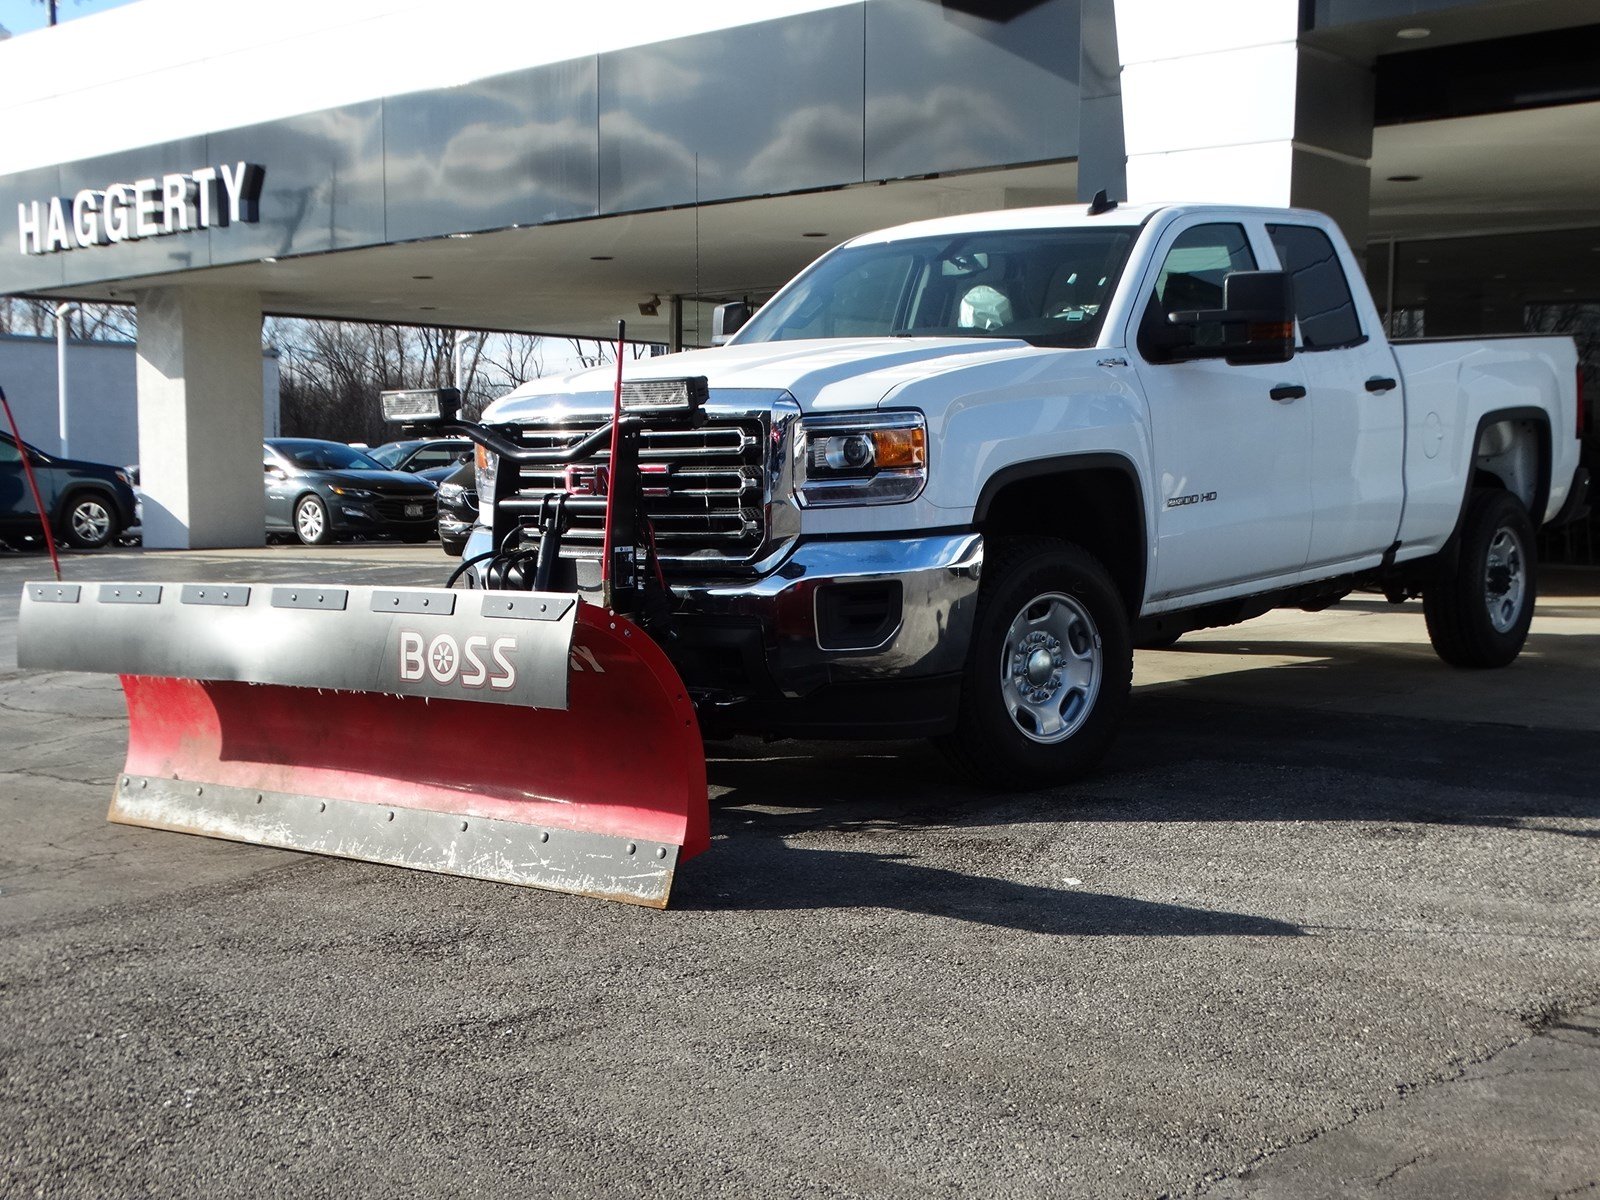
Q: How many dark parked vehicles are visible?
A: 4